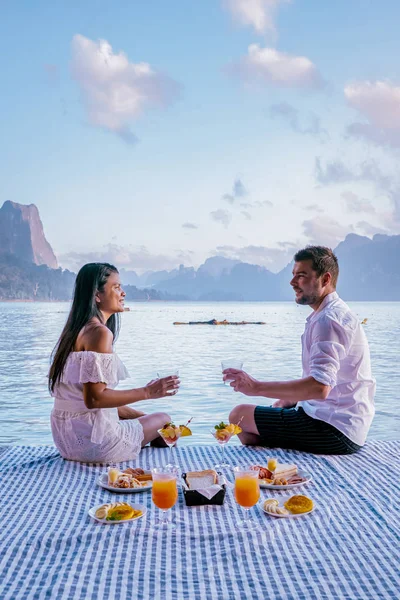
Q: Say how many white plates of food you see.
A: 4